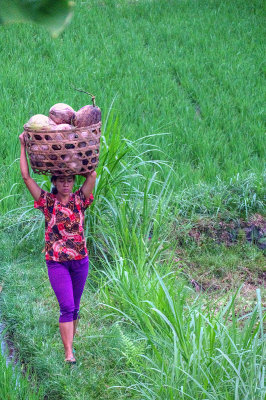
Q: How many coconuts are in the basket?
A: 4